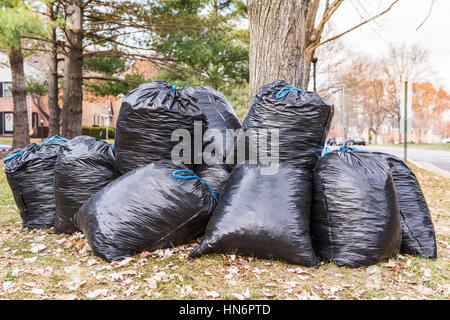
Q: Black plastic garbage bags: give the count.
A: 9